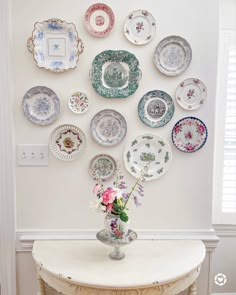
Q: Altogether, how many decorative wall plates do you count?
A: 14